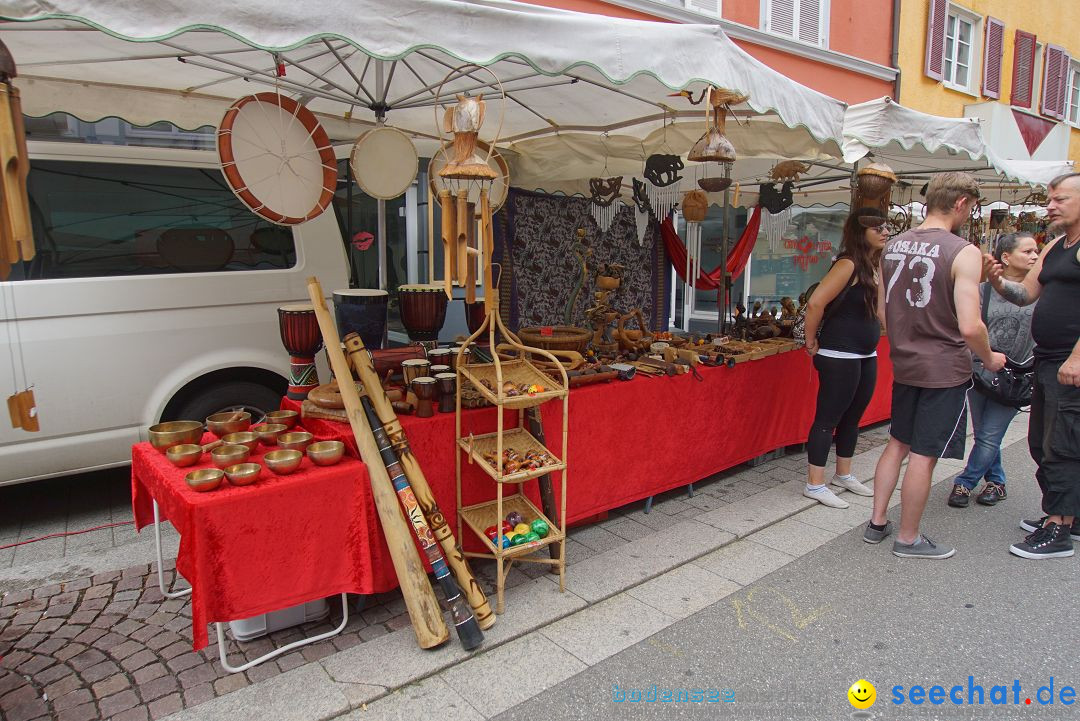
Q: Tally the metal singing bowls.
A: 12